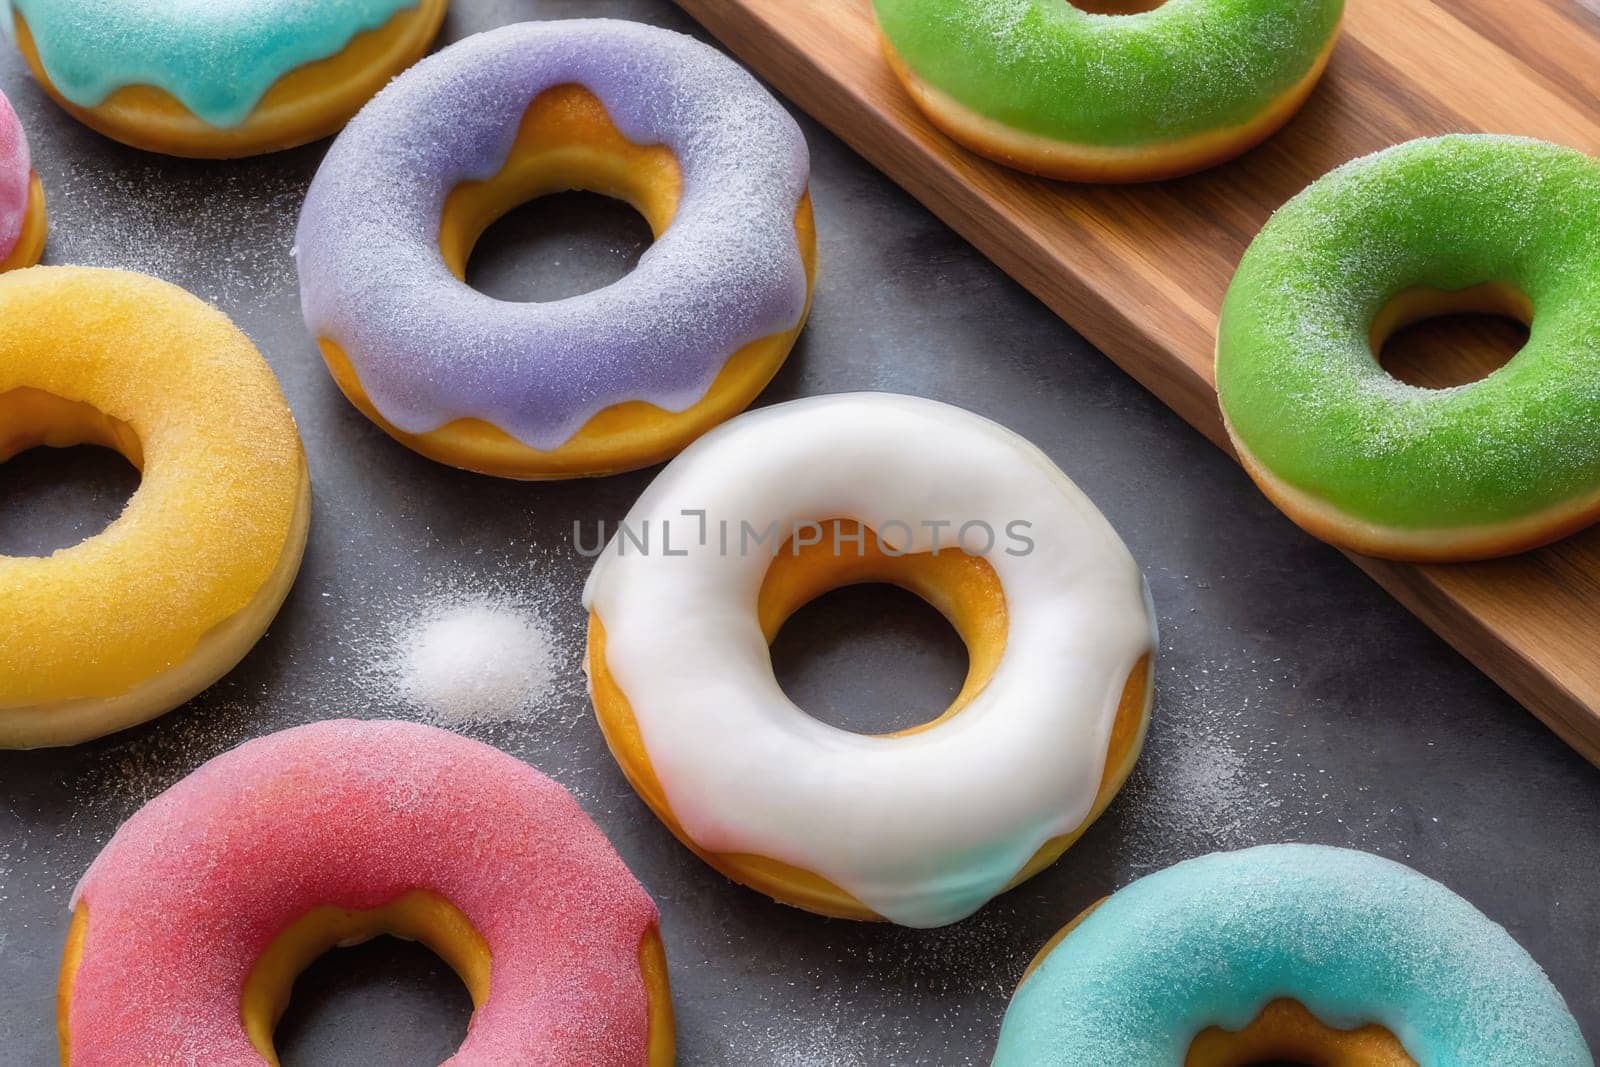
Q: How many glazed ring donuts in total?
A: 9